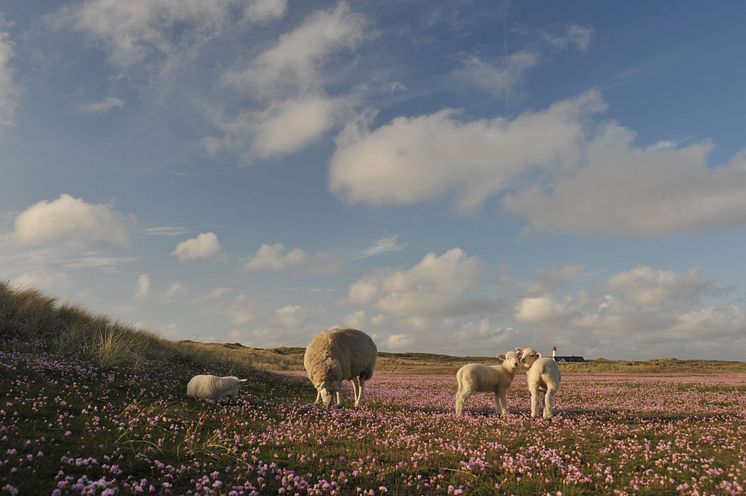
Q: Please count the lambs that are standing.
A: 2